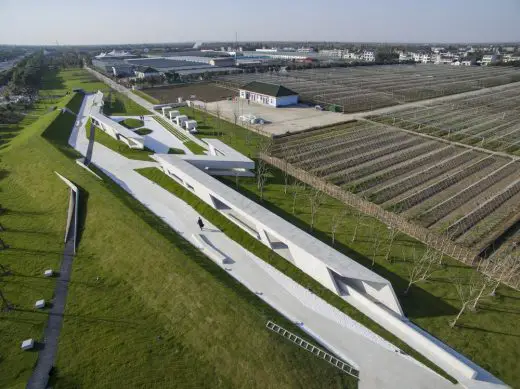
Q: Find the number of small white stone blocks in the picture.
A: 3